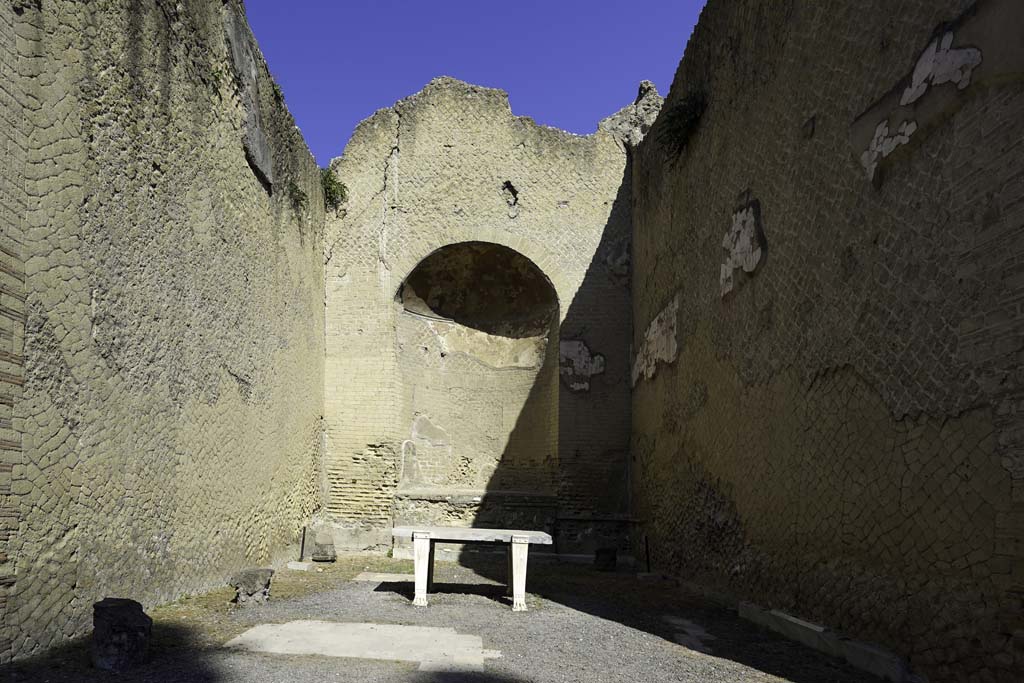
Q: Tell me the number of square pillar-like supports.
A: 2